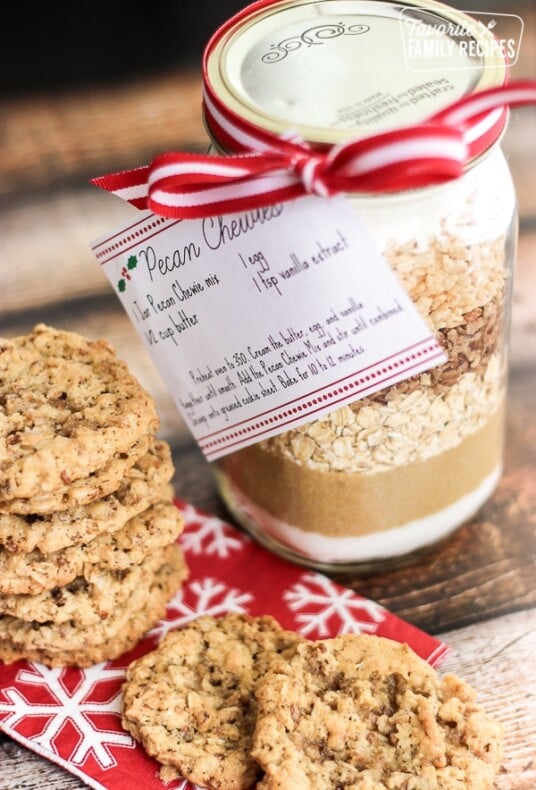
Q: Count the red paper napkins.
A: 1